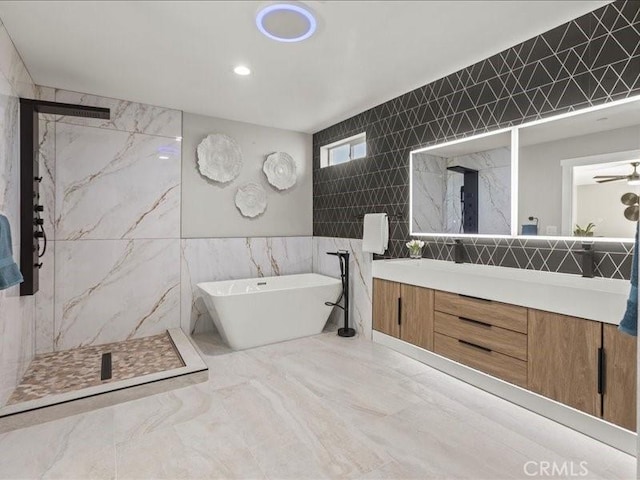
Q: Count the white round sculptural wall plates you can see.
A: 3